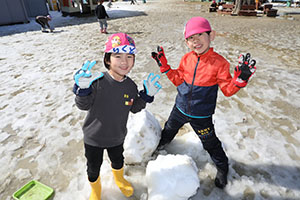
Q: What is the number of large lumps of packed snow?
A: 2